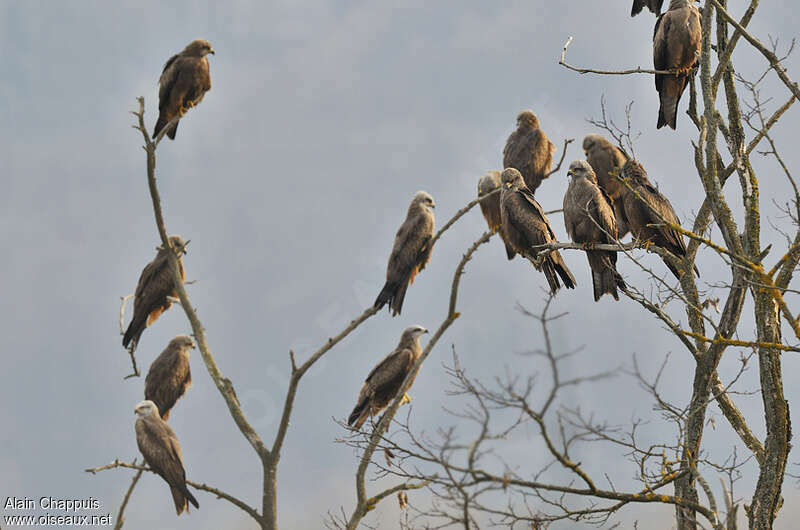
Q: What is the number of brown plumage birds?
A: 14